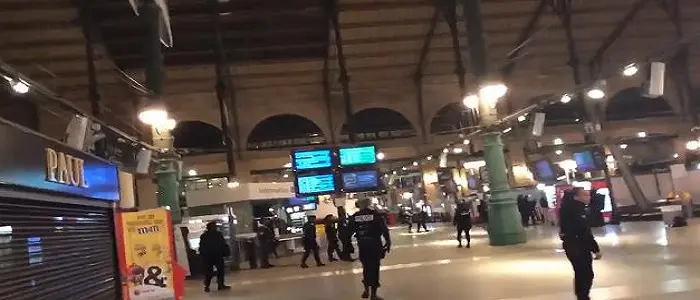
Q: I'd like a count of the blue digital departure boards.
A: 4